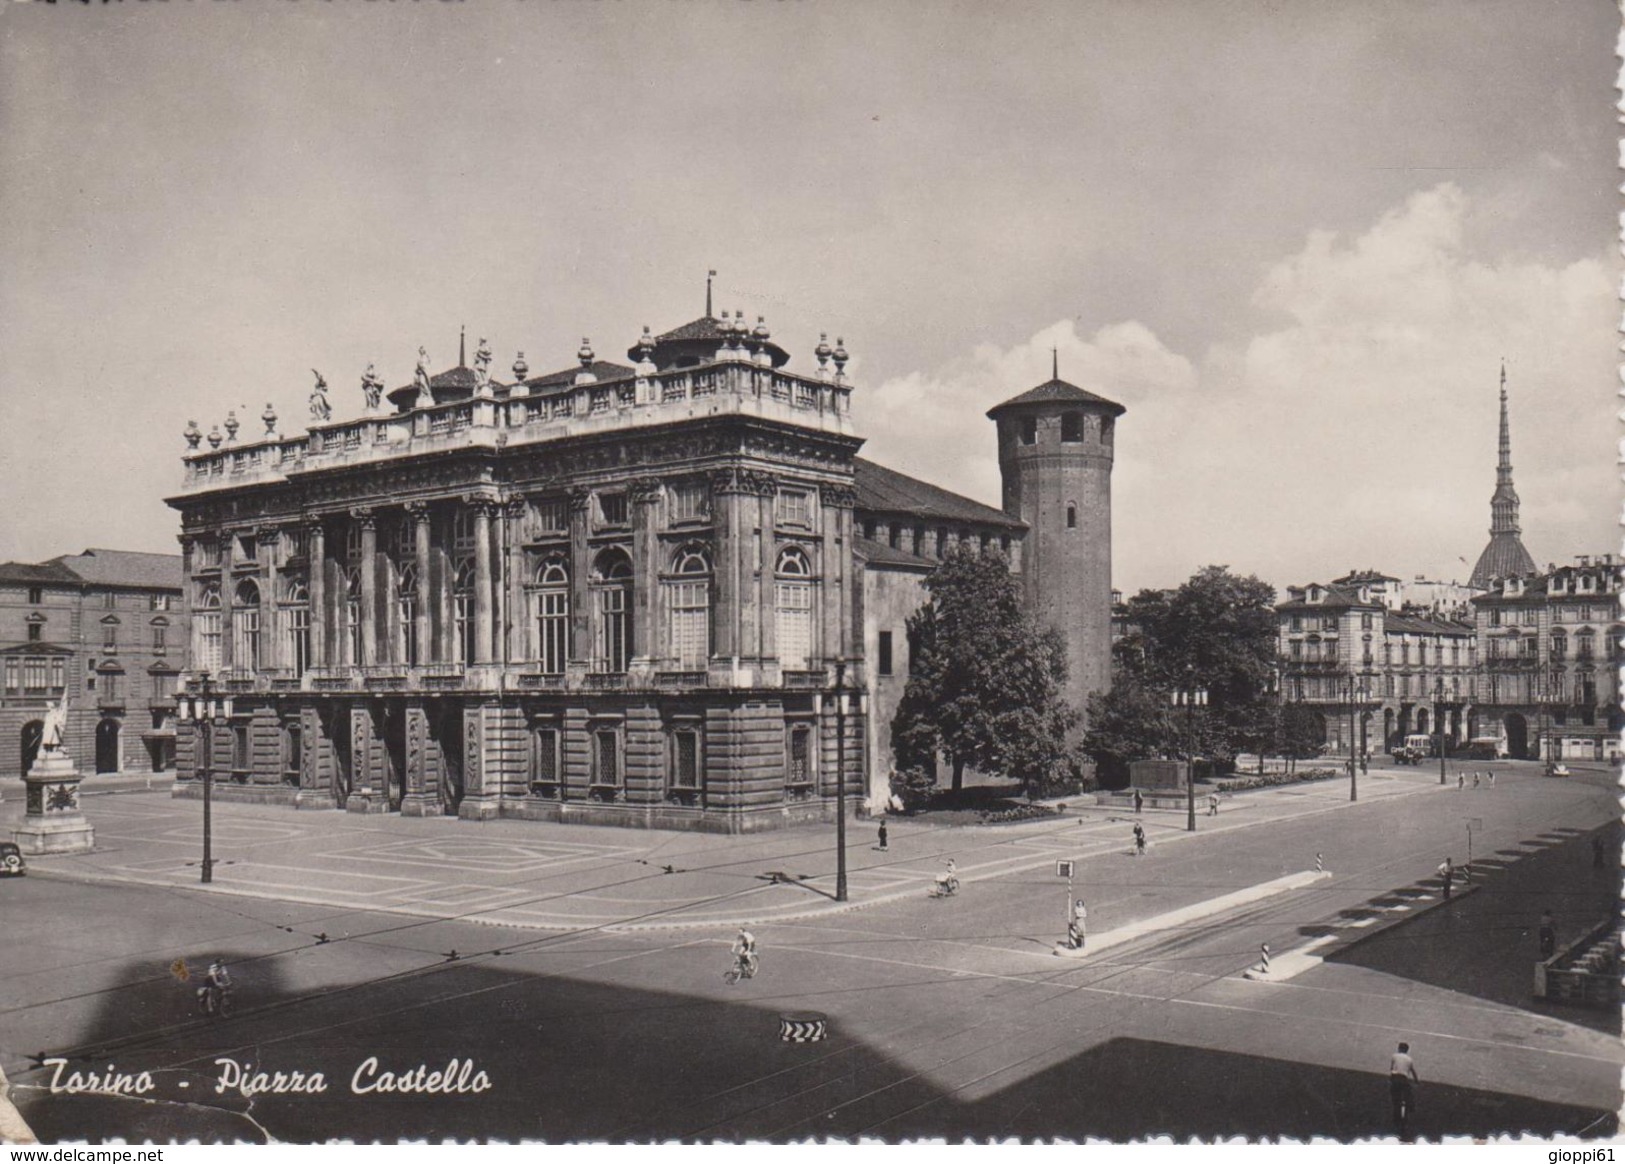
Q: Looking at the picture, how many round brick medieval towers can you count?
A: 1